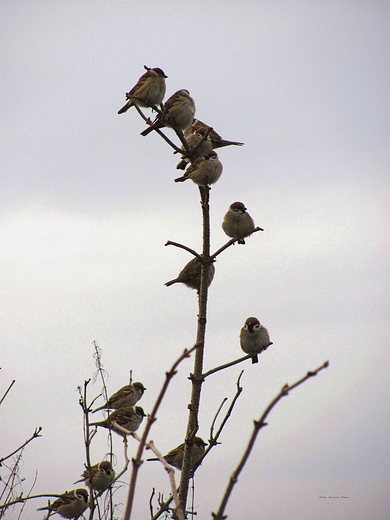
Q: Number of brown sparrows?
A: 13